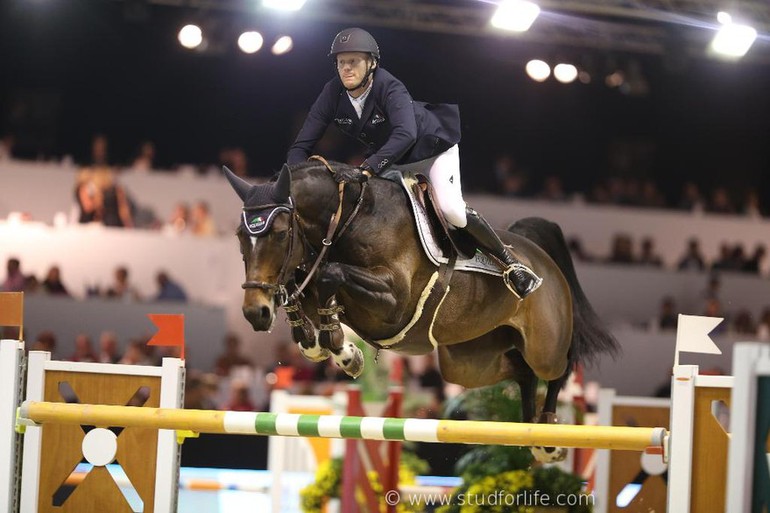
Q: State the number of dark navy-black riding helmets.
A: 1